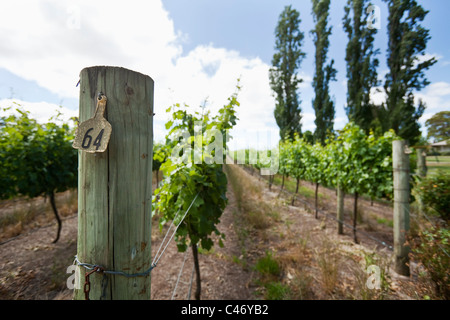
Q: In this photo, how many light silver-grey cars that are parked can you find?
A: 0